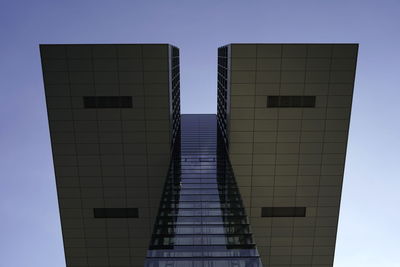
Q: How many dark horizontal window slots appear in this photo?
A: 4